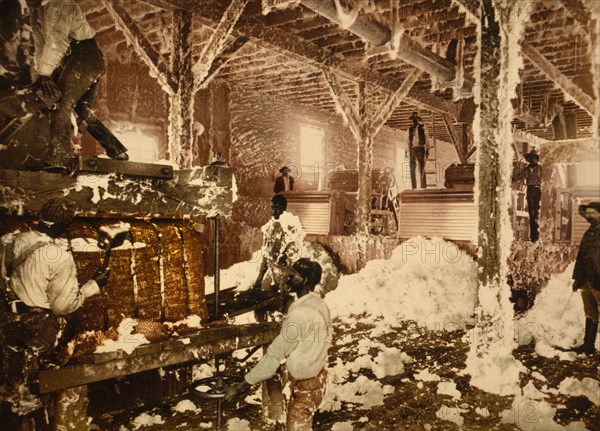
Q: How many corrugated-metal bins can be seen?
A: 3